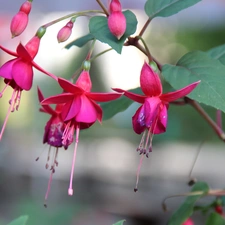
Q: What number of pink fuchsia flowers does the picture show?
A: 4